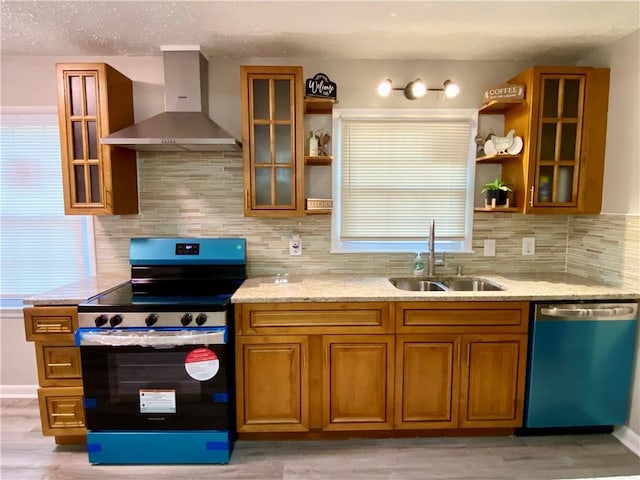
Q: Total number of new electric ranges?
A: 1